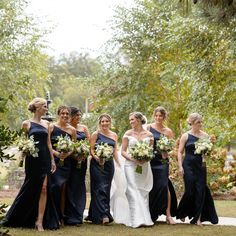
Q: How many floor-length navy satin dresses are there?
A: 6